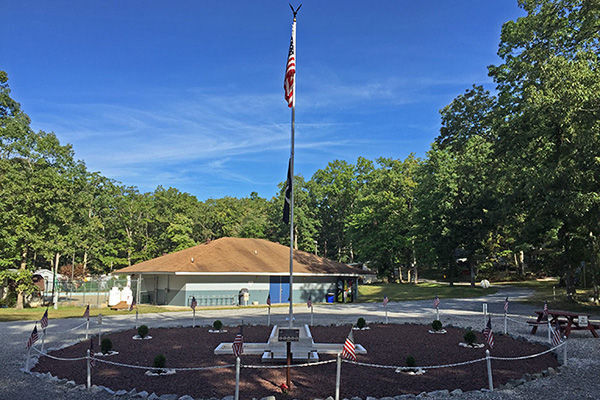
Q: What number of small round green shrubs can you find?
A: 8